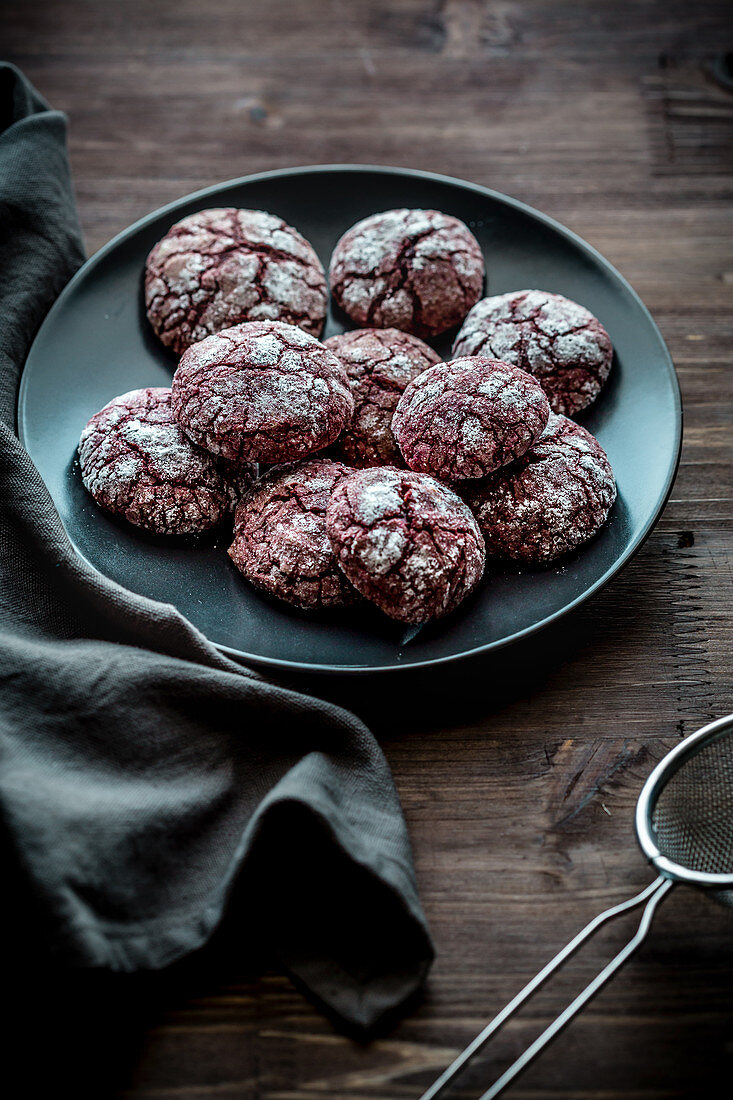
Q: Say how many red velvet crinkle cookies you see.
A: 10